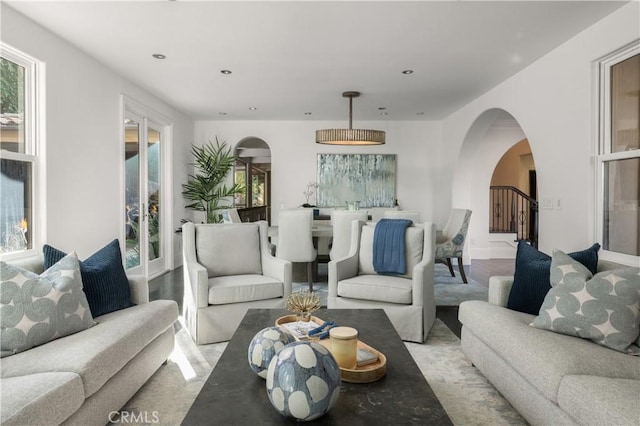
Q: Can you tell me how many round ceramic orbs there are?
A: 2